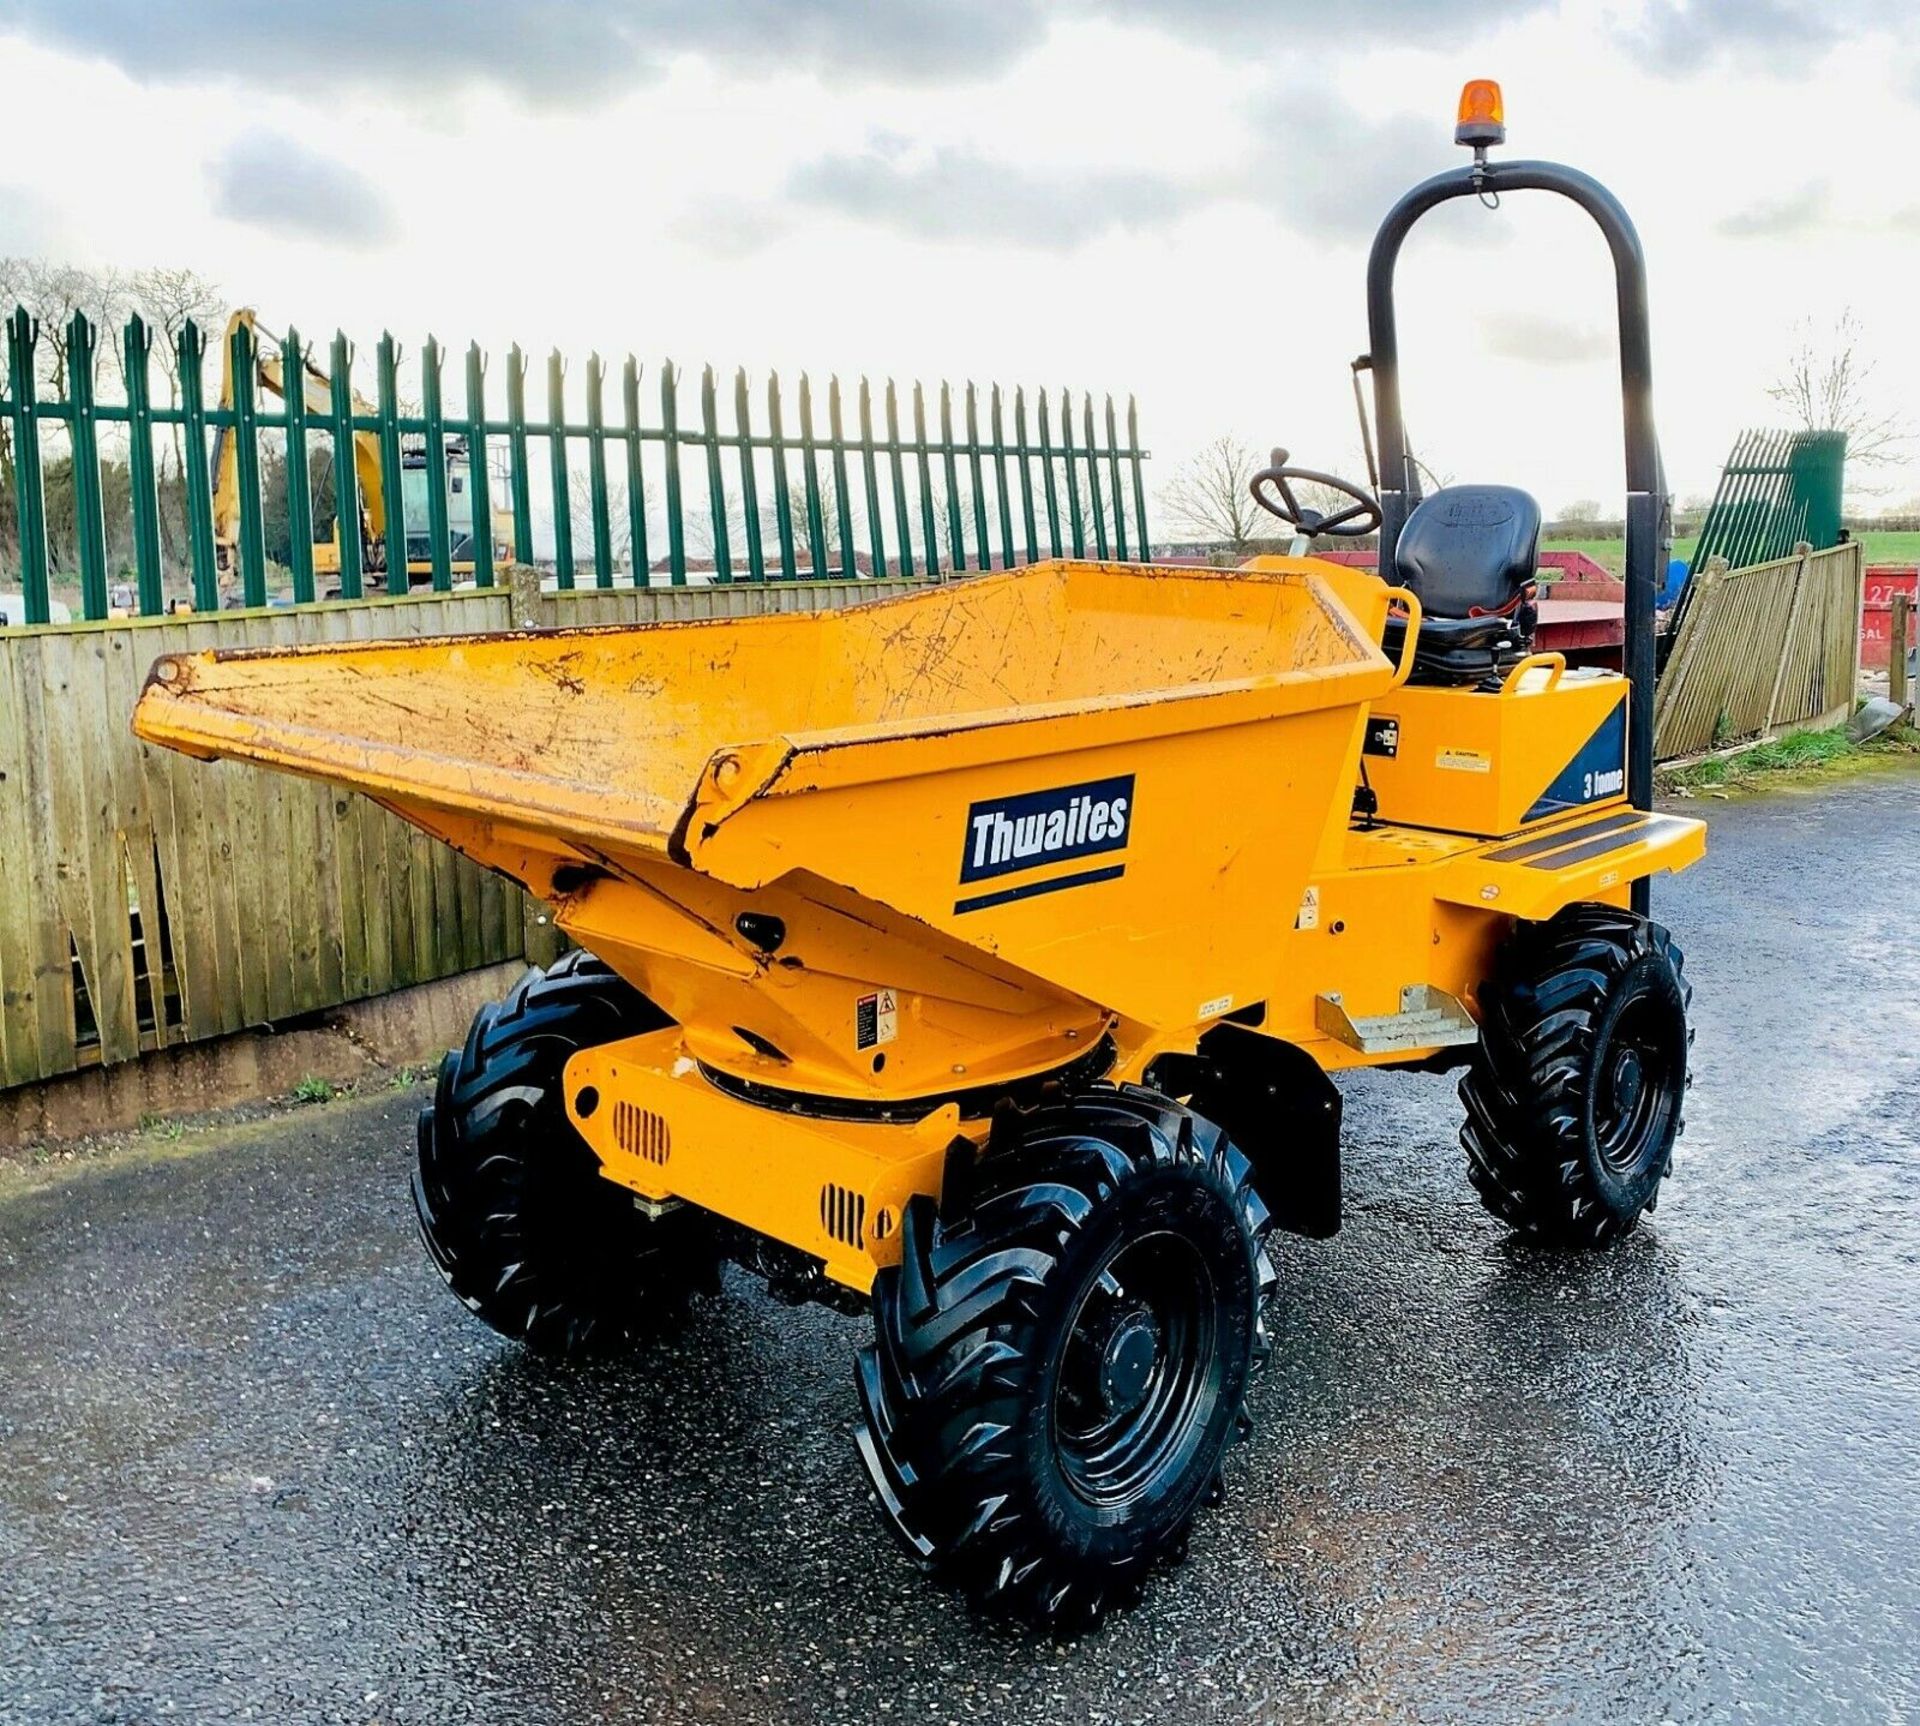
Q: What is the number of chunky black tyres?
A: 3